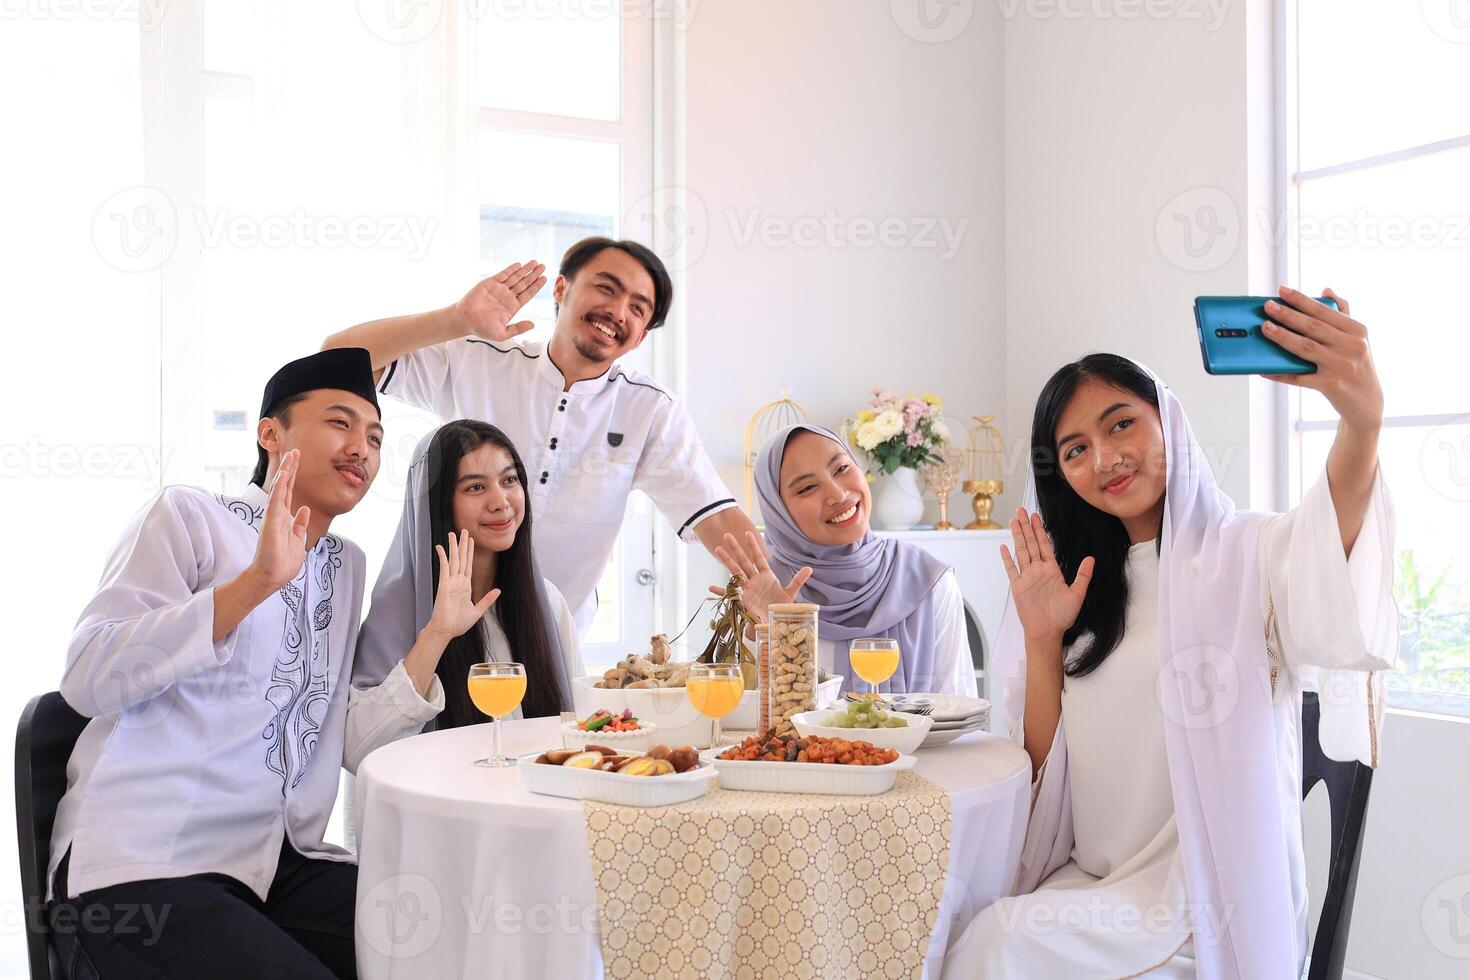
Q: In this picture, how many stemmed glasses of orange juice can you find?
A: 3